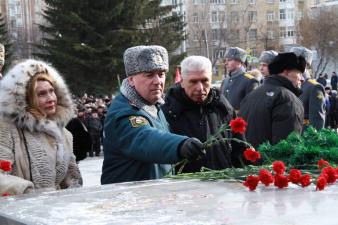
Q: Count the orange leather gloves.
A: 0